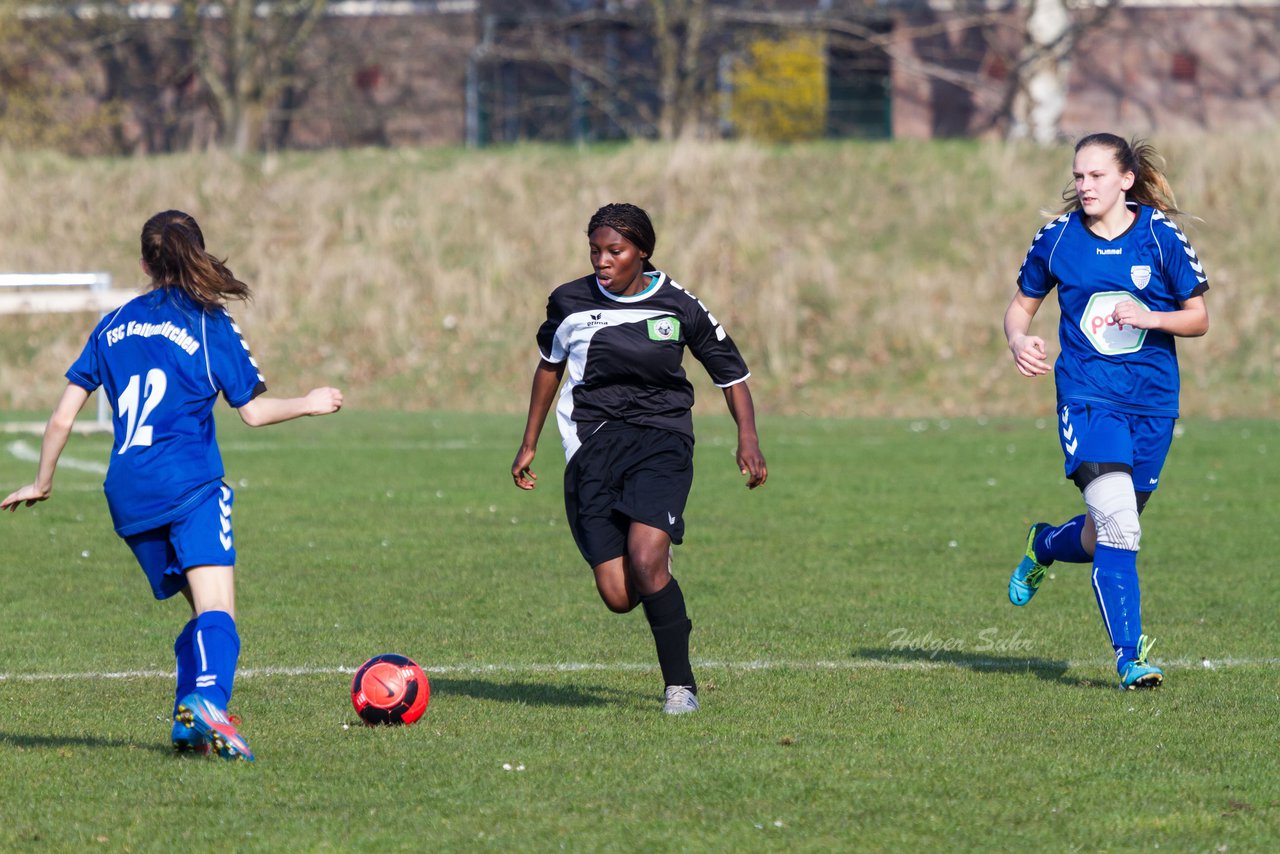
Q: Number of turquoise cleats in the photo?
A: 2